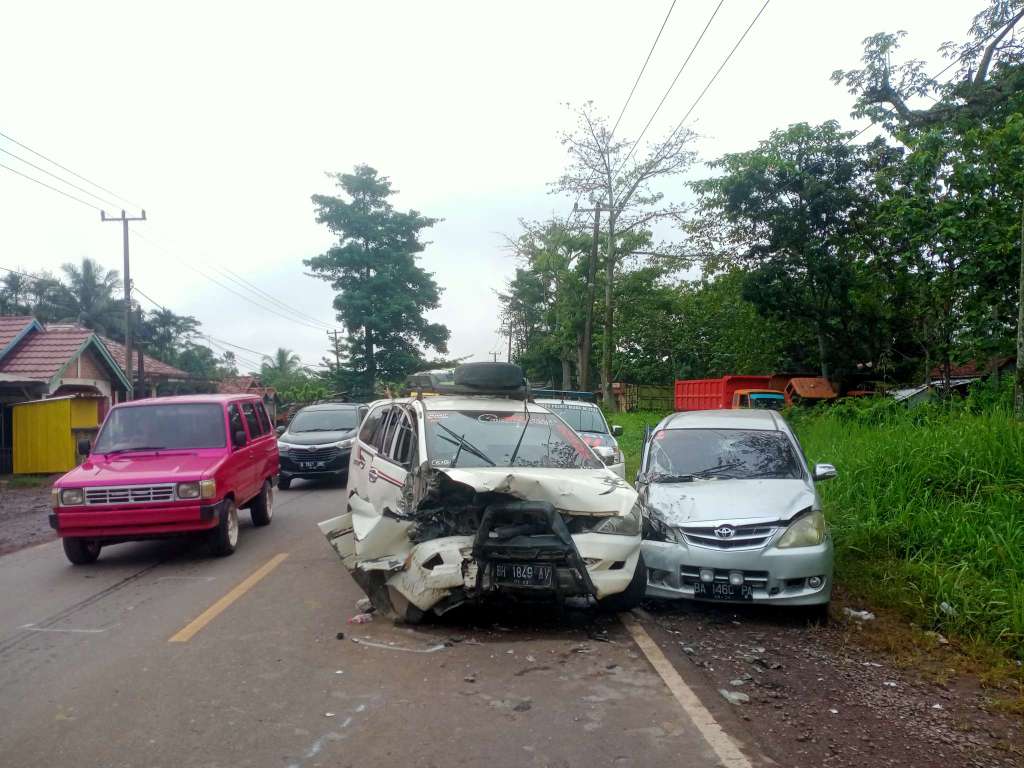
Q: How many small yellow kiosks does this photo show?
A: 1